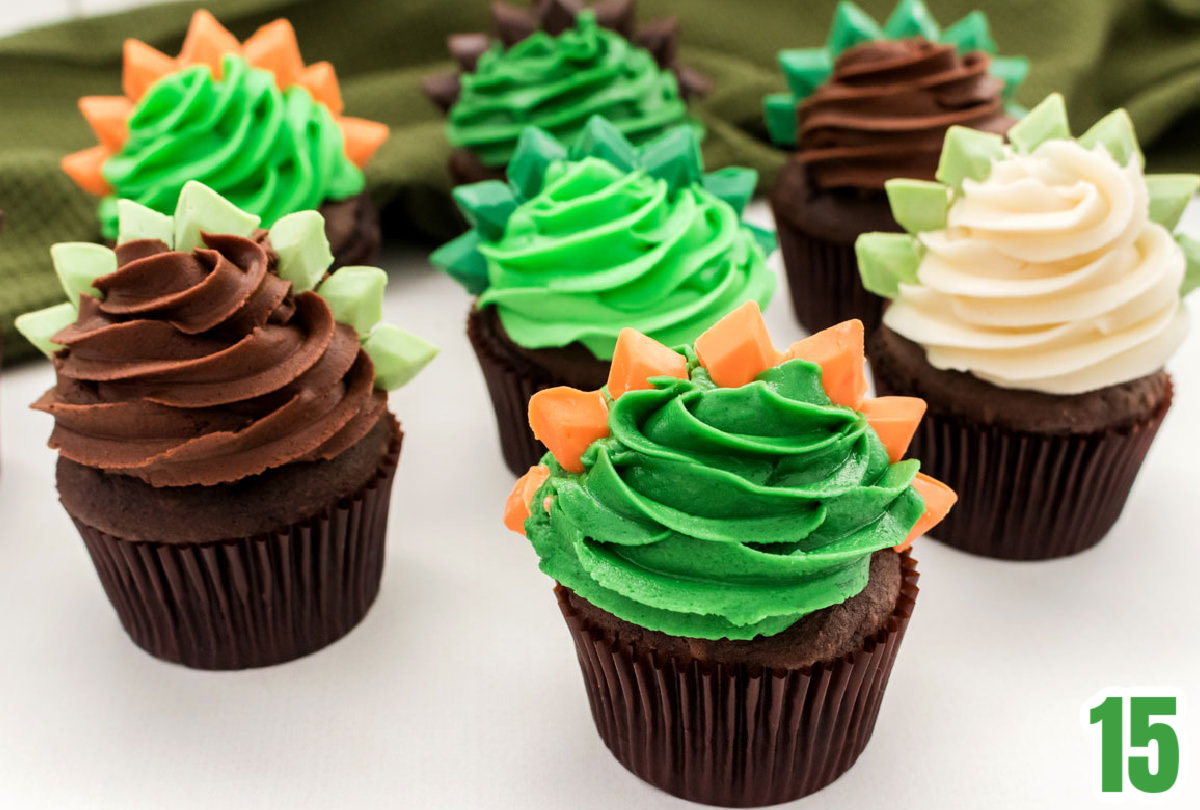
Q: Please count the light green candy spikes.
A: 14